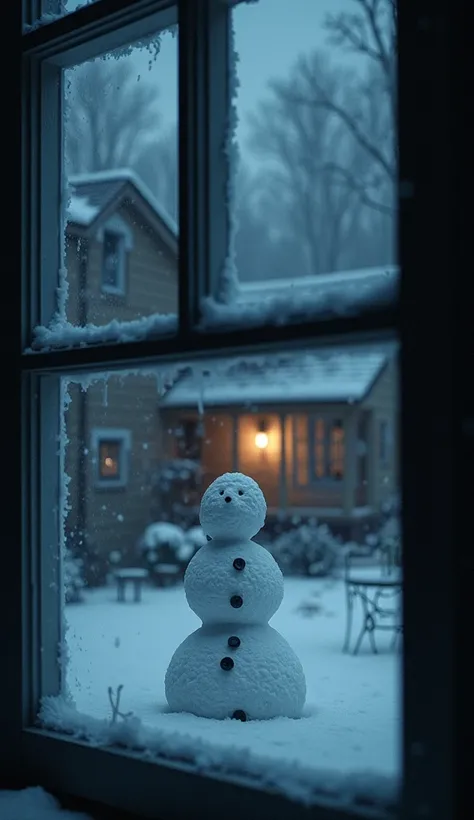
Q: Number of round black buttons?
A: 5